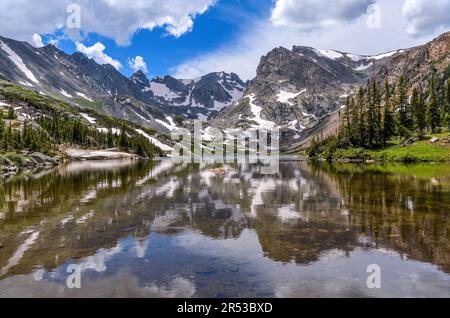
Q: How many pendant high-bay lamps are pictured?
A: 0